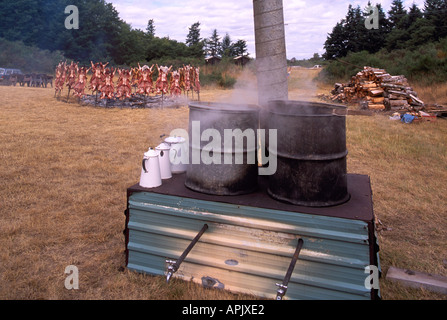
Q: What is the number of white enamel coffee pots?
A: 3